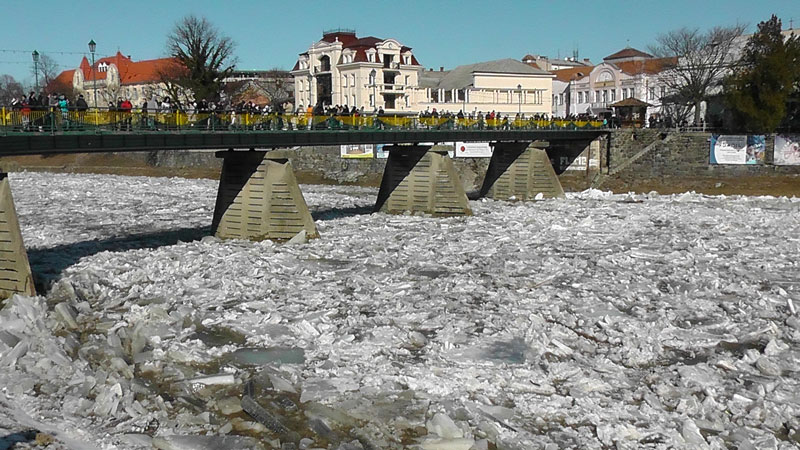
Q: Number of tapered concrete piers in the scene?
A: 4